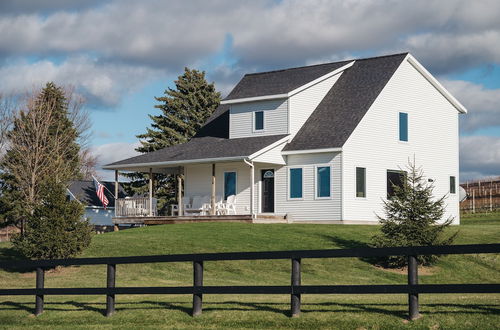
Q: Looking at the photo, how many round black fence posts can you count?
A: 5